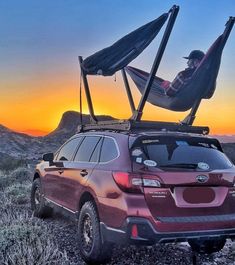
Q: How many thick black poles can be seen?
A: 4